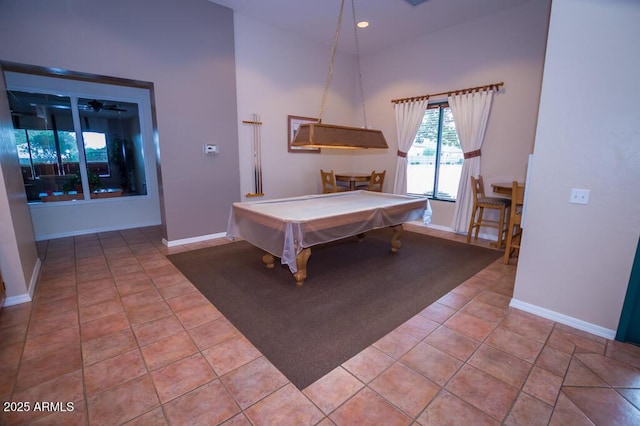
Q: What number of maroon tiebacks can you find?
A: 2